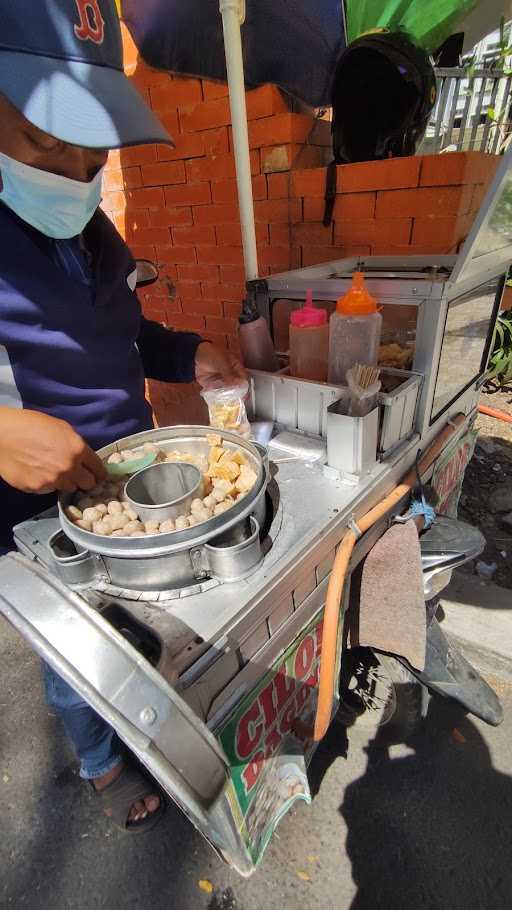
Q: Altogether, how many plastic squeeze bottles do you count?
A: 3